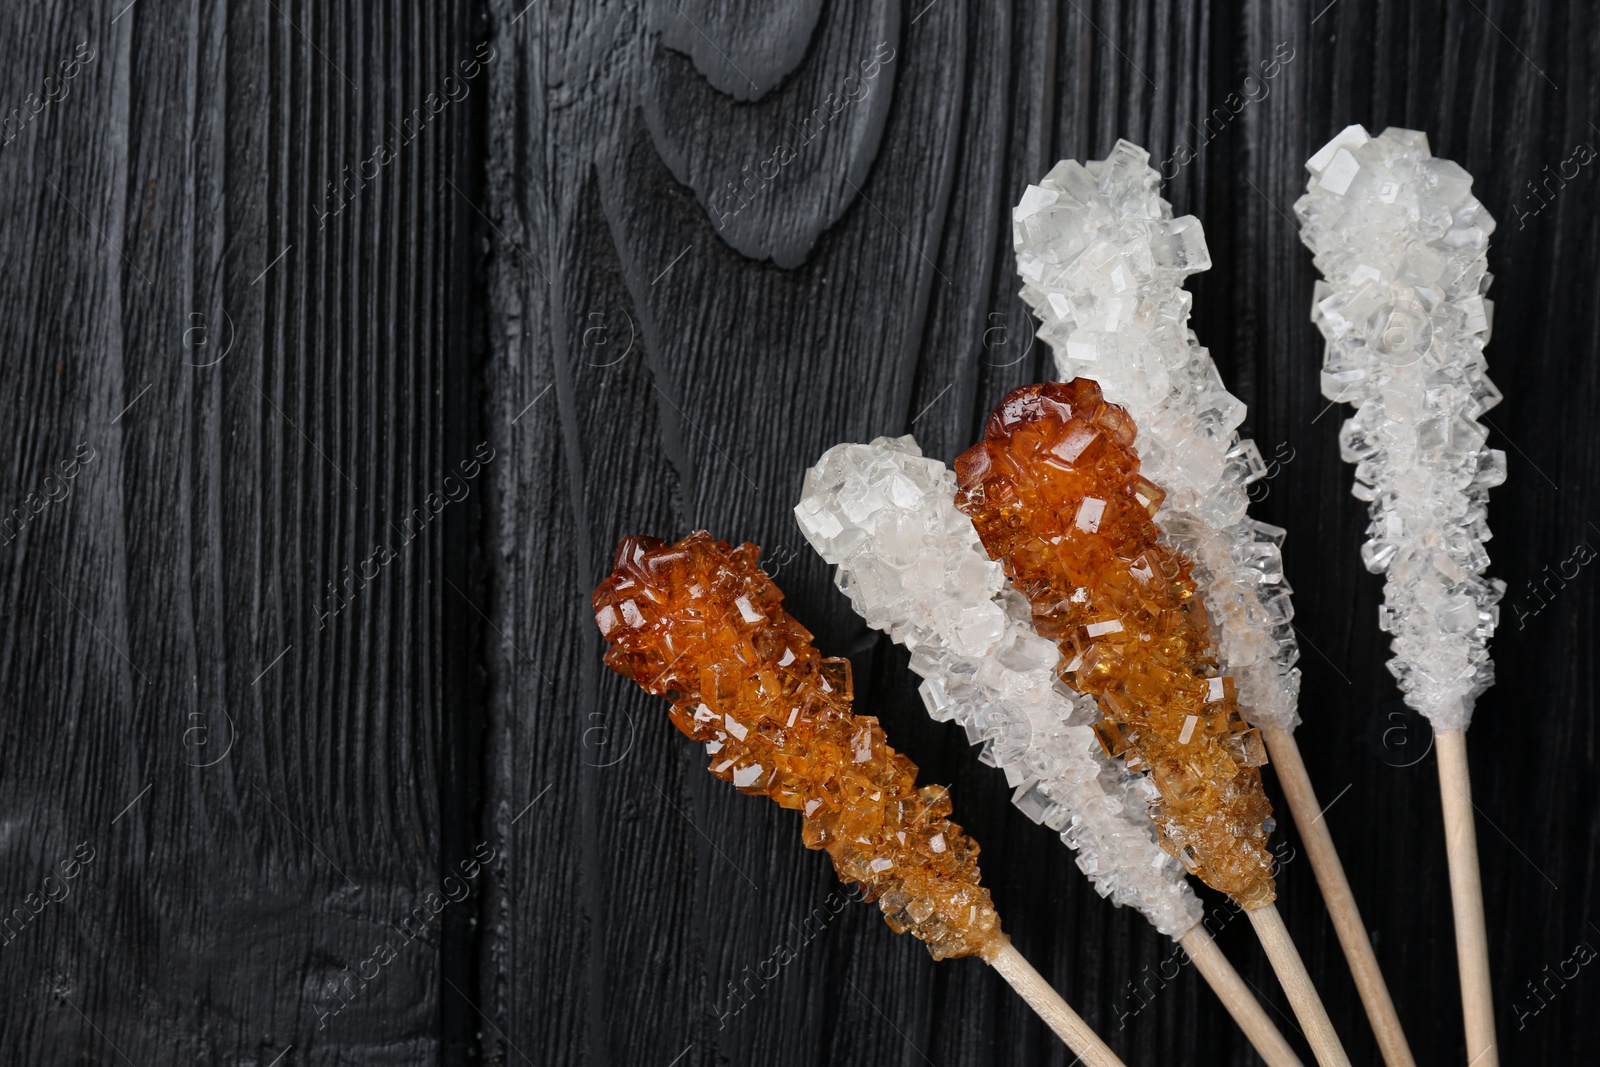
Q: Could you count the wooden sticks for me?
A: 5